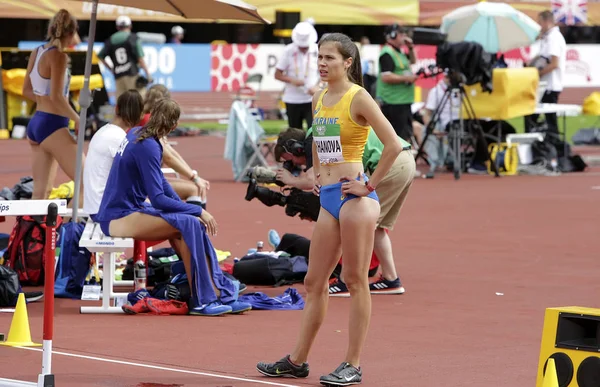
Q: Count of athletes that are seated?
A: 3